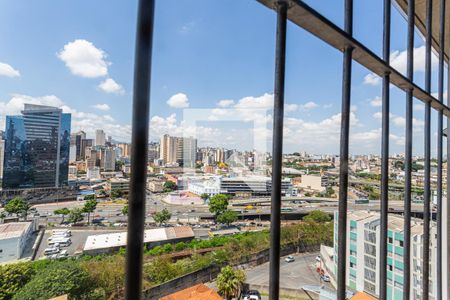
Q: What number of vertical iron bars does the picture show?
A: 7